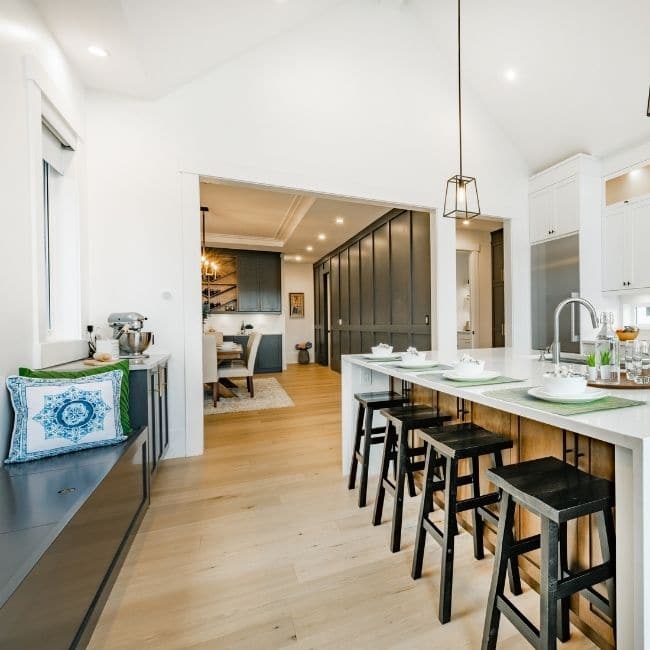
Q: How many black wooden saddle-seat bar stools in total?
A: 4